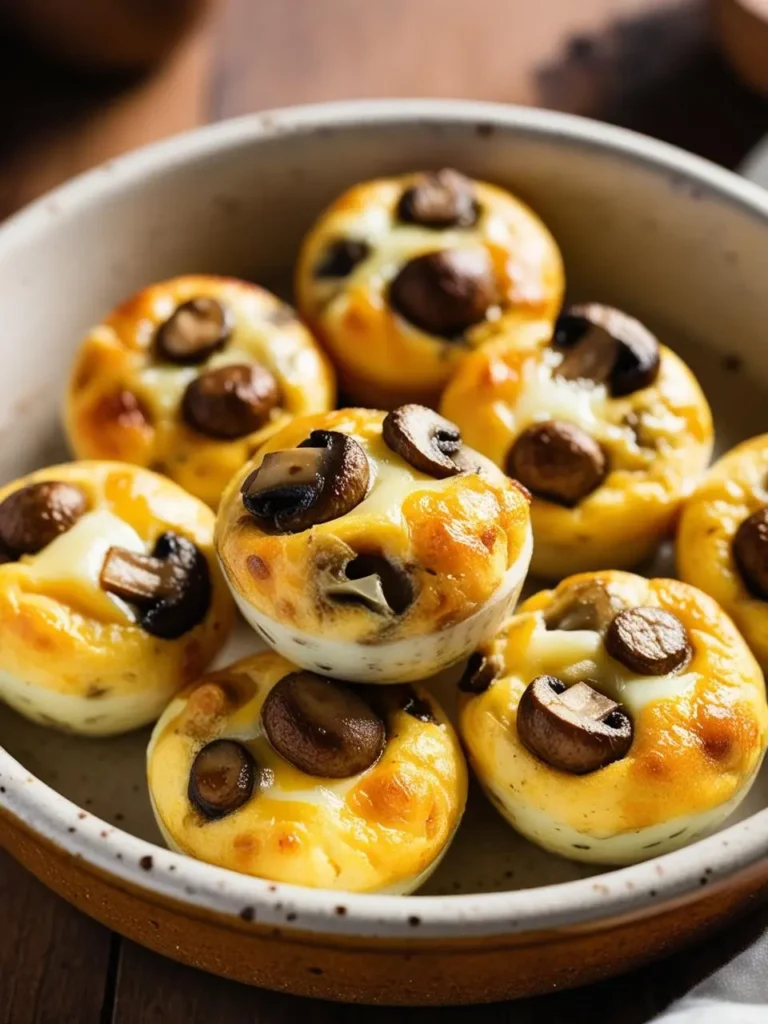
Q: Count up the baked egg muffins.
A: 8